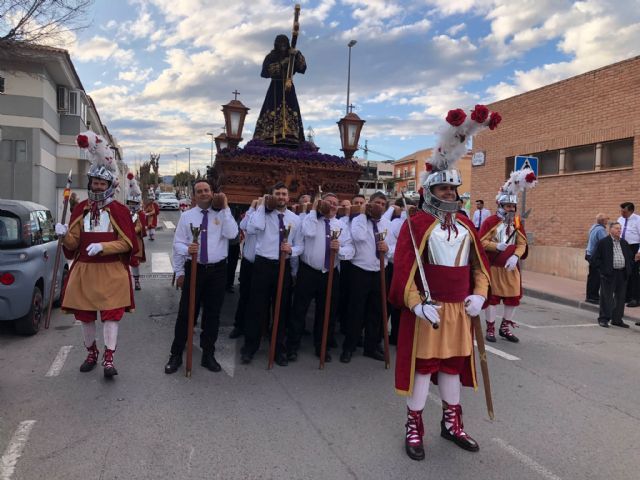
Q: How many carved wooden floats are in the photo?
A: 1